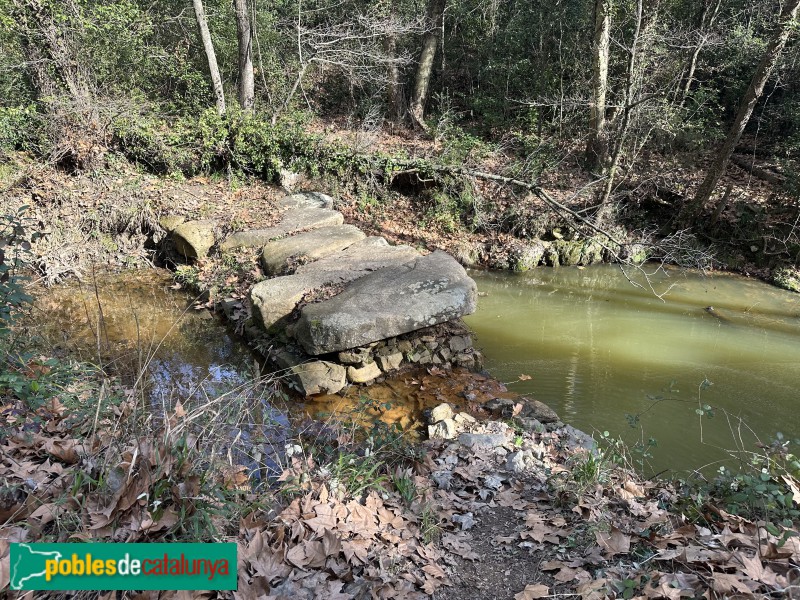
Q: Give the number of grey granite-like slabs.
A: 5